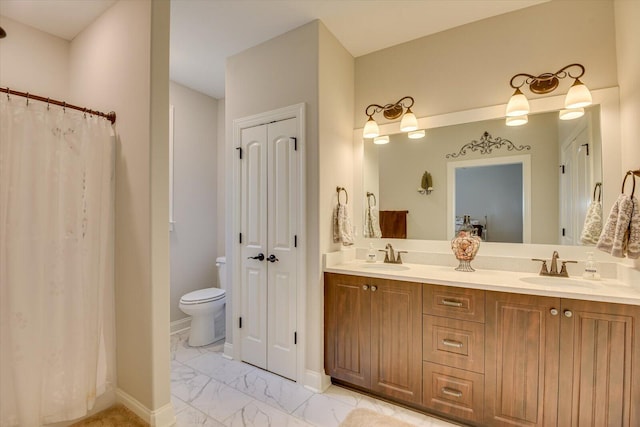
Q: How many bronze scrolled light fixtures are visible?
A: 2